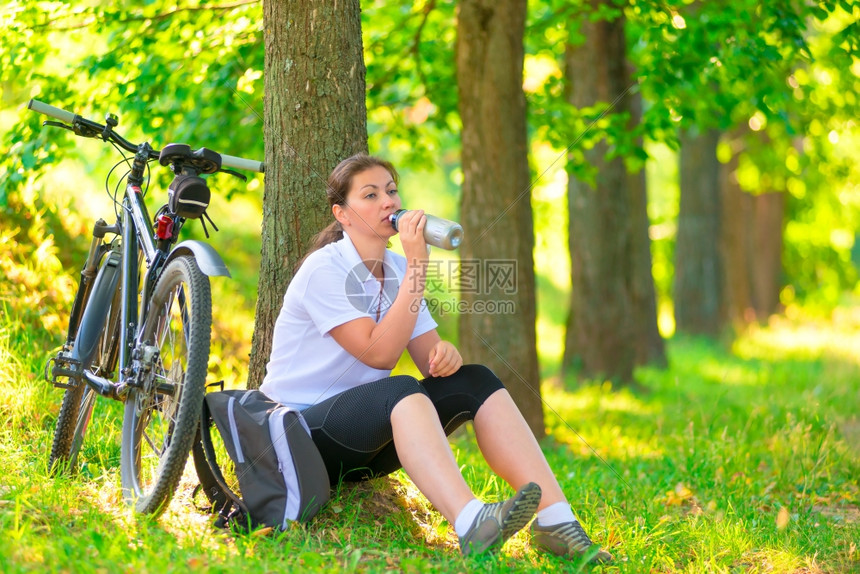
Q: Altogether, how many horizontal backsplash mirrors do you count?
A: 0